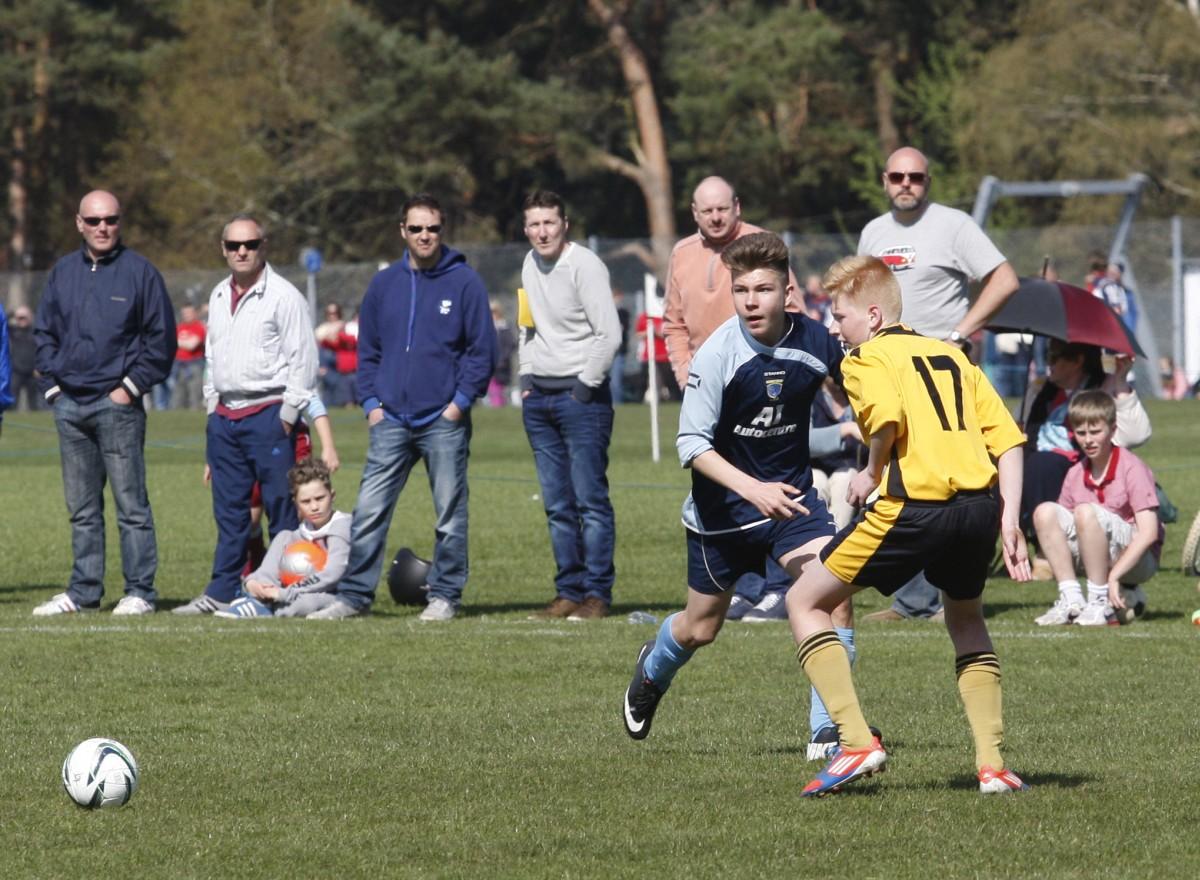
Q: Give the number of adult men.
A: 6